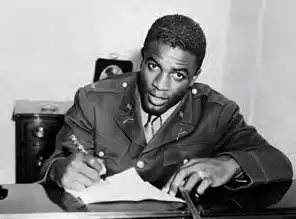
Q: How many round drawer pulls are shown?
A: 2